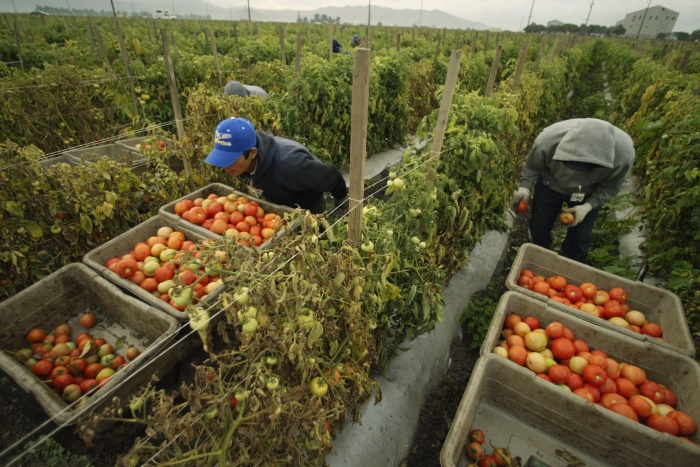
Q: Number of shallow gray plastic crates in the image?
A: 9